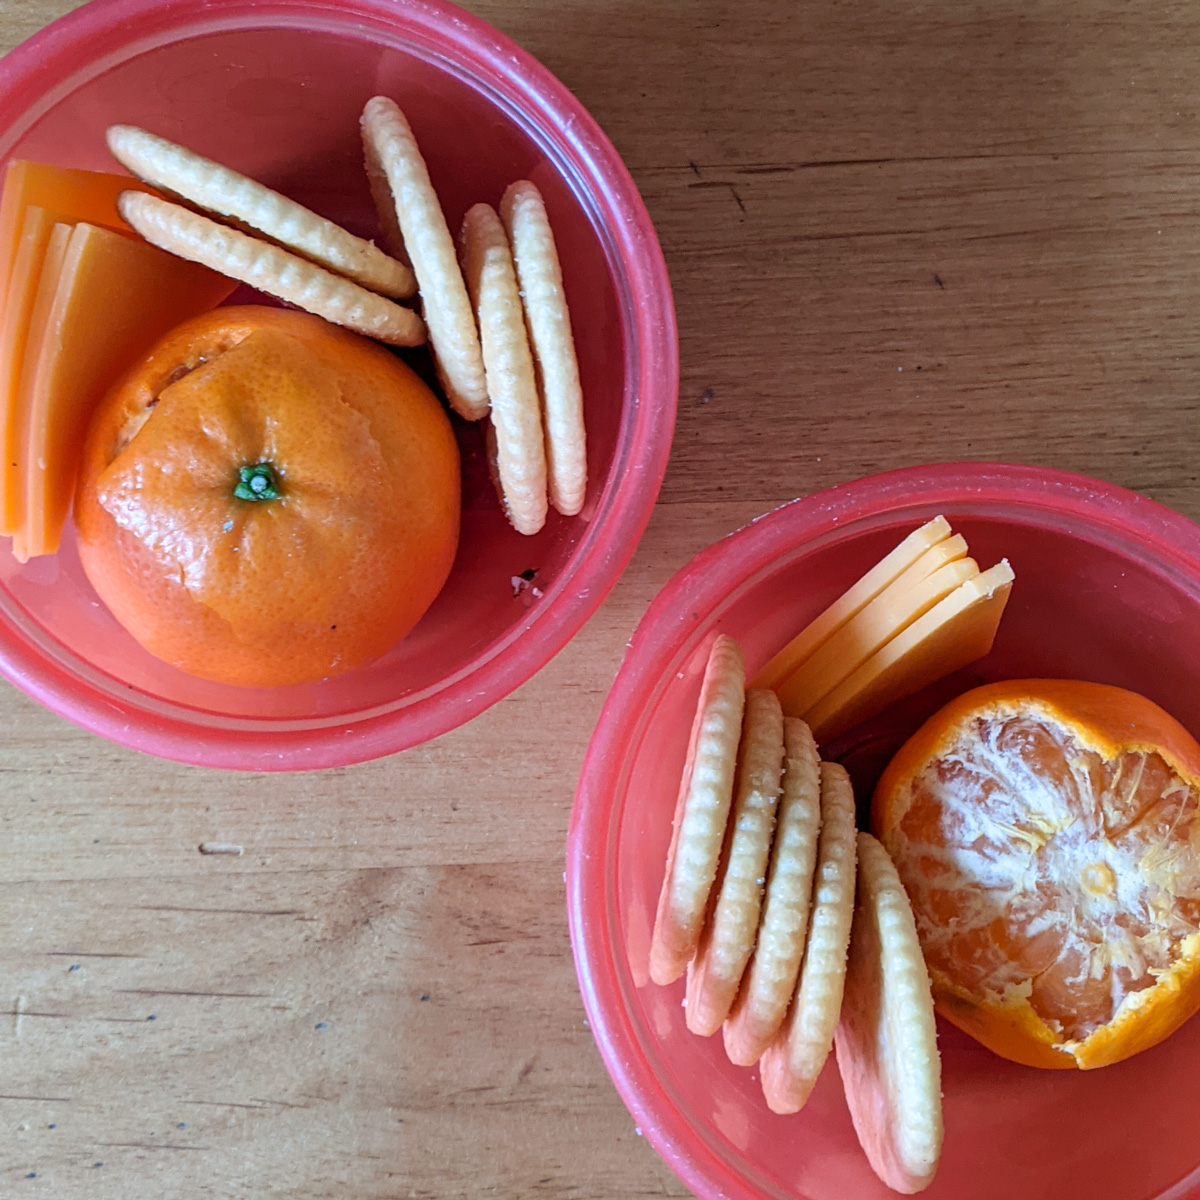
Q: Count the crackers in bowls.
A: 10